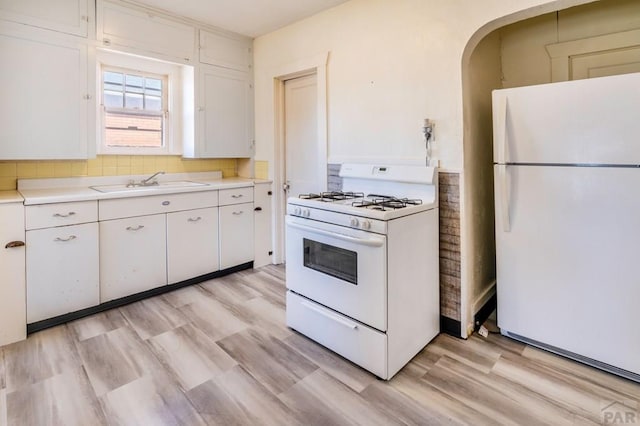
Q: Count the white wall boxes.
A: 5